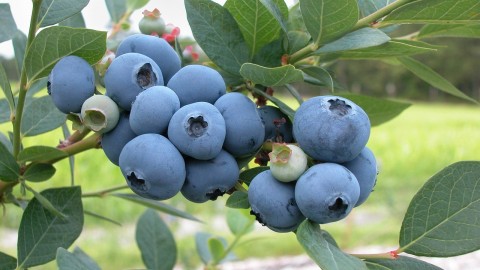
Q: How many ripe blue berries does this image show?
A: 15